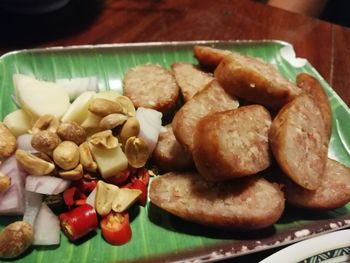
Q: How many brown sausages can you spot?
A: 11